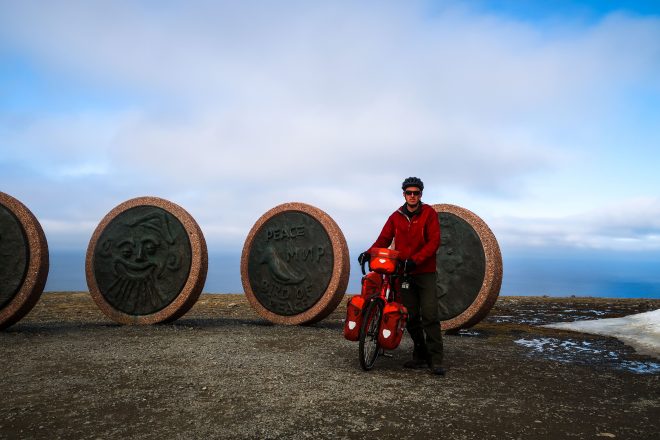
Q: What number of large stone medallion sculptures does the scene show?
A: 4